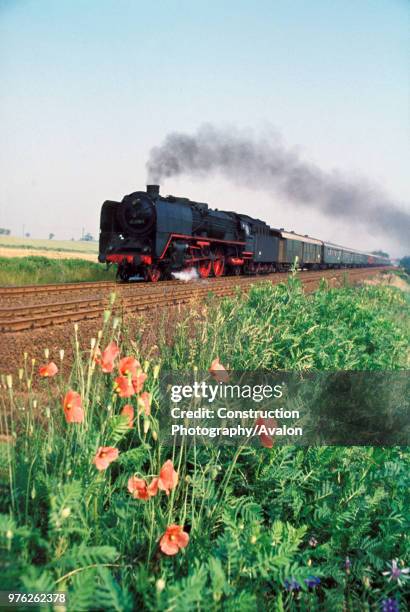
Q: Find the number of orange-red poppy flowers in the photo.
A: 13